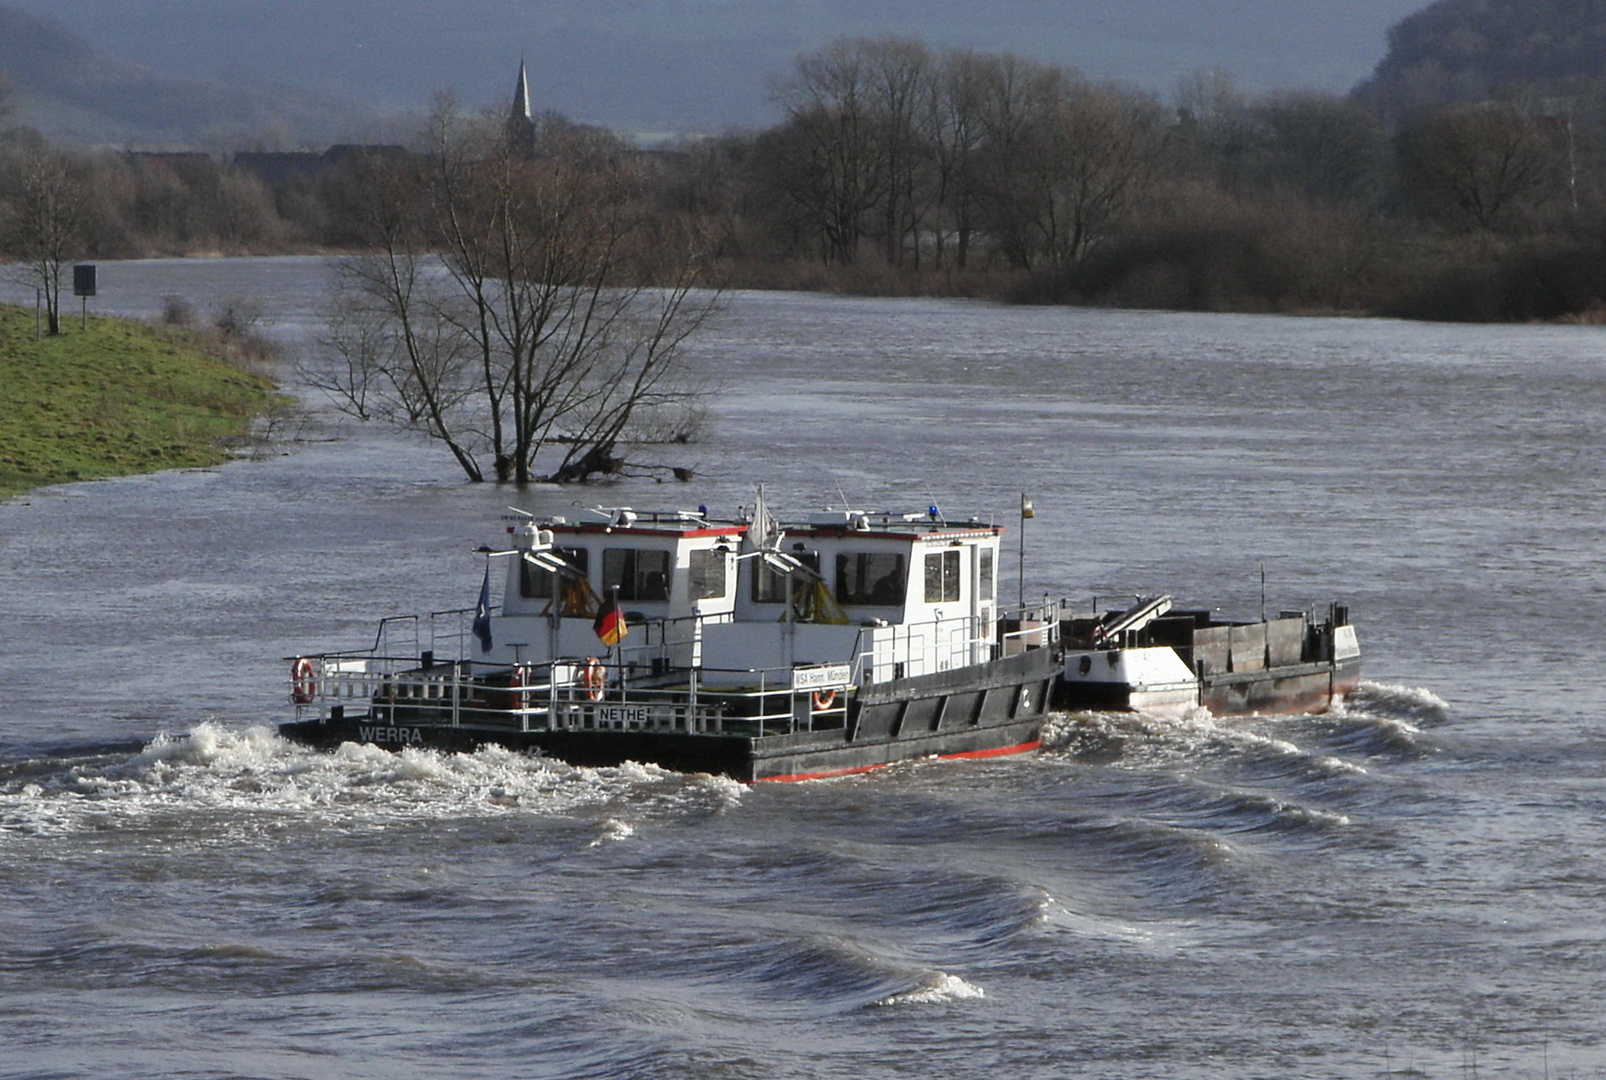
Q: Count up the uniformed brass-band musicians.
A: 0